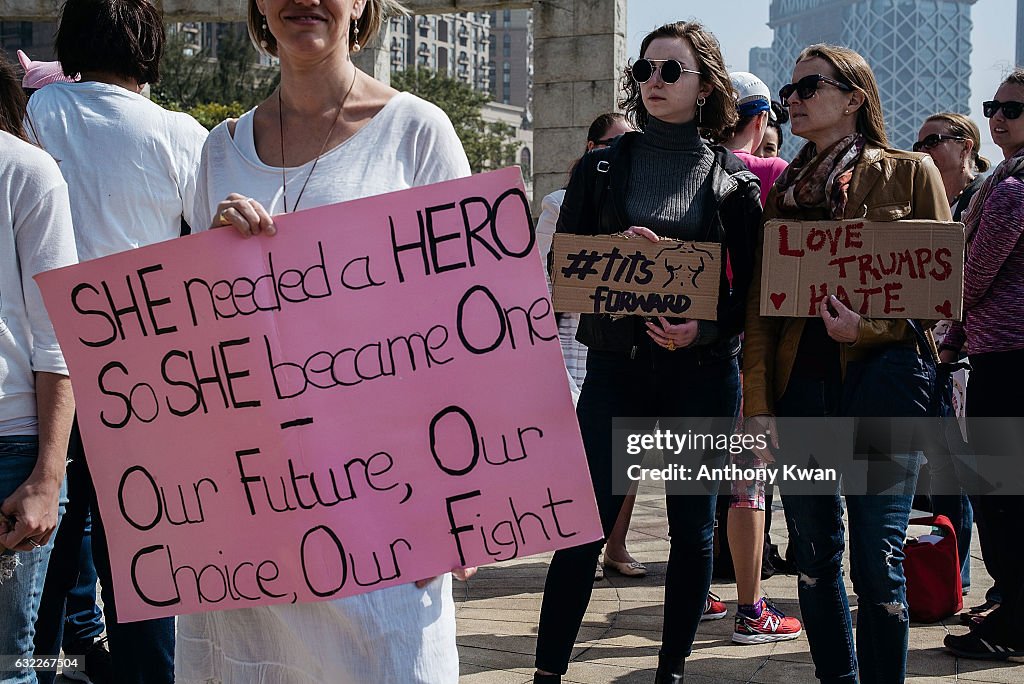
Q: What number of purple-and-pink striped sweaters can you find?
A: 1